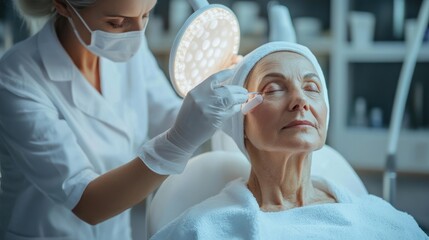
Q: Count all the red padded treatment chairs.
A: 0